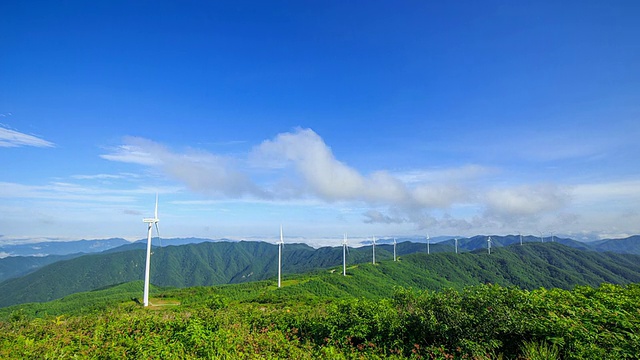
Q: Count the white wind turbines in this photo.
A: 11